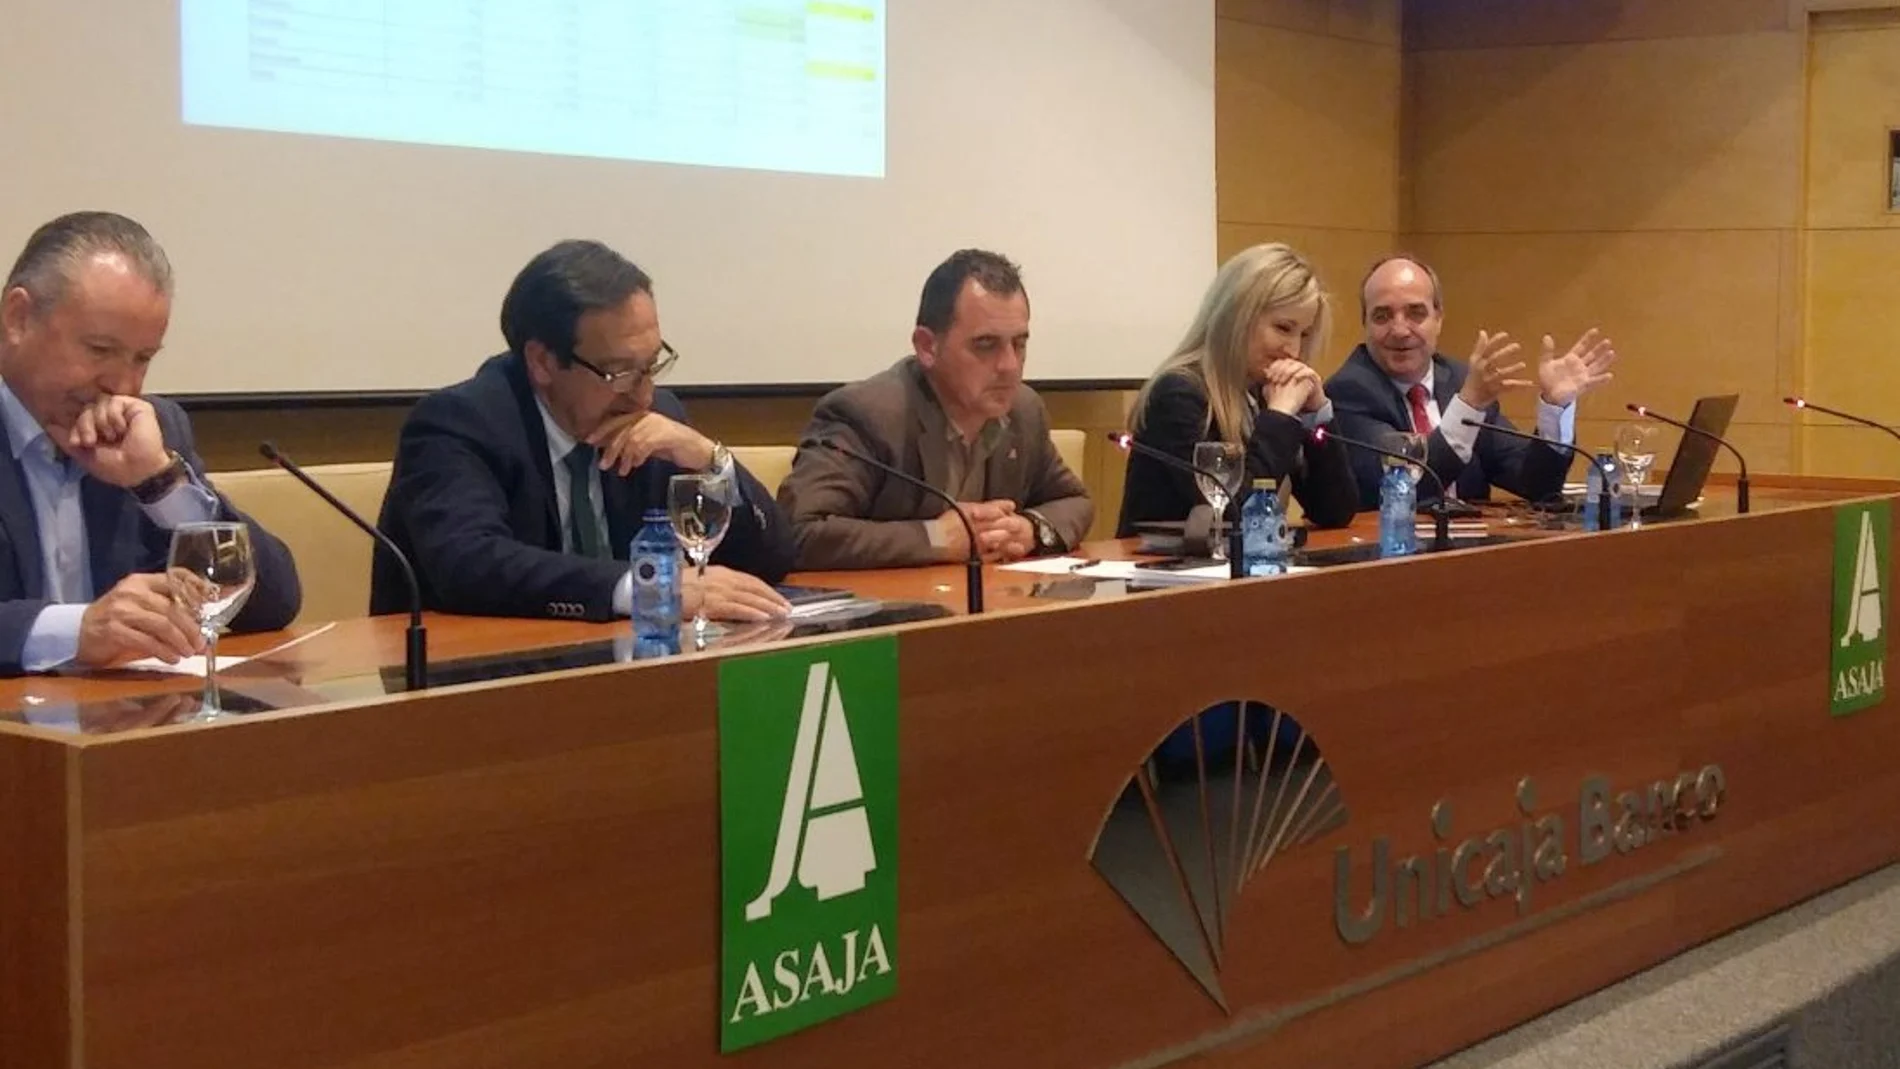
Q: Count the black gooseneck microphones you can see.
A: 7